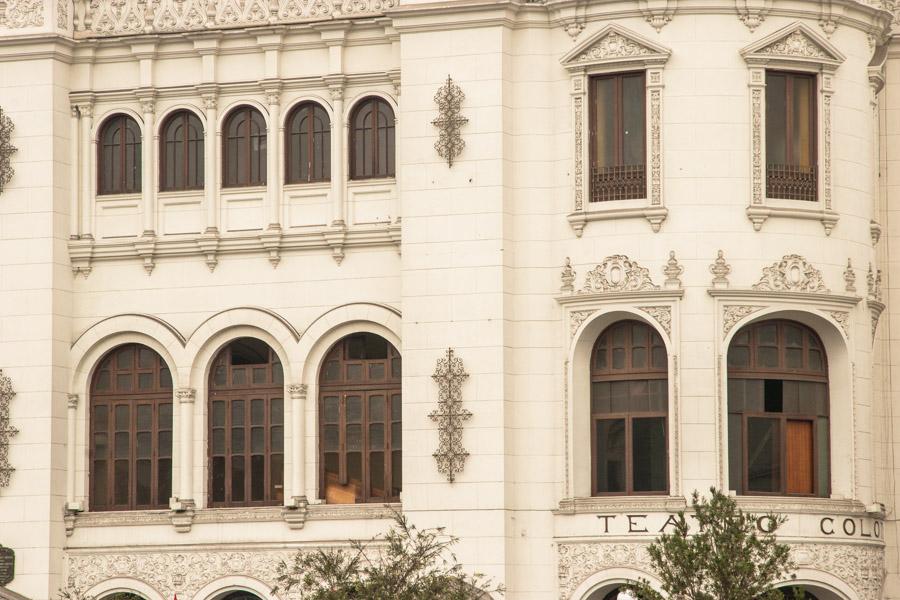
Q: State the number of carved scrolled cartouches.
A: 2